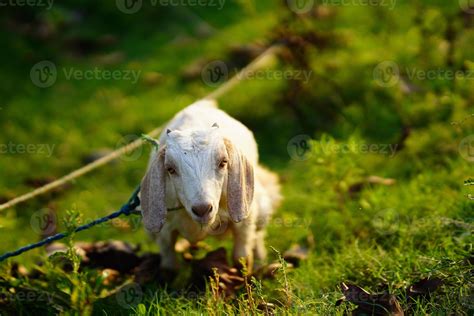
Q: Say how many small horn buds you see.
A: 2